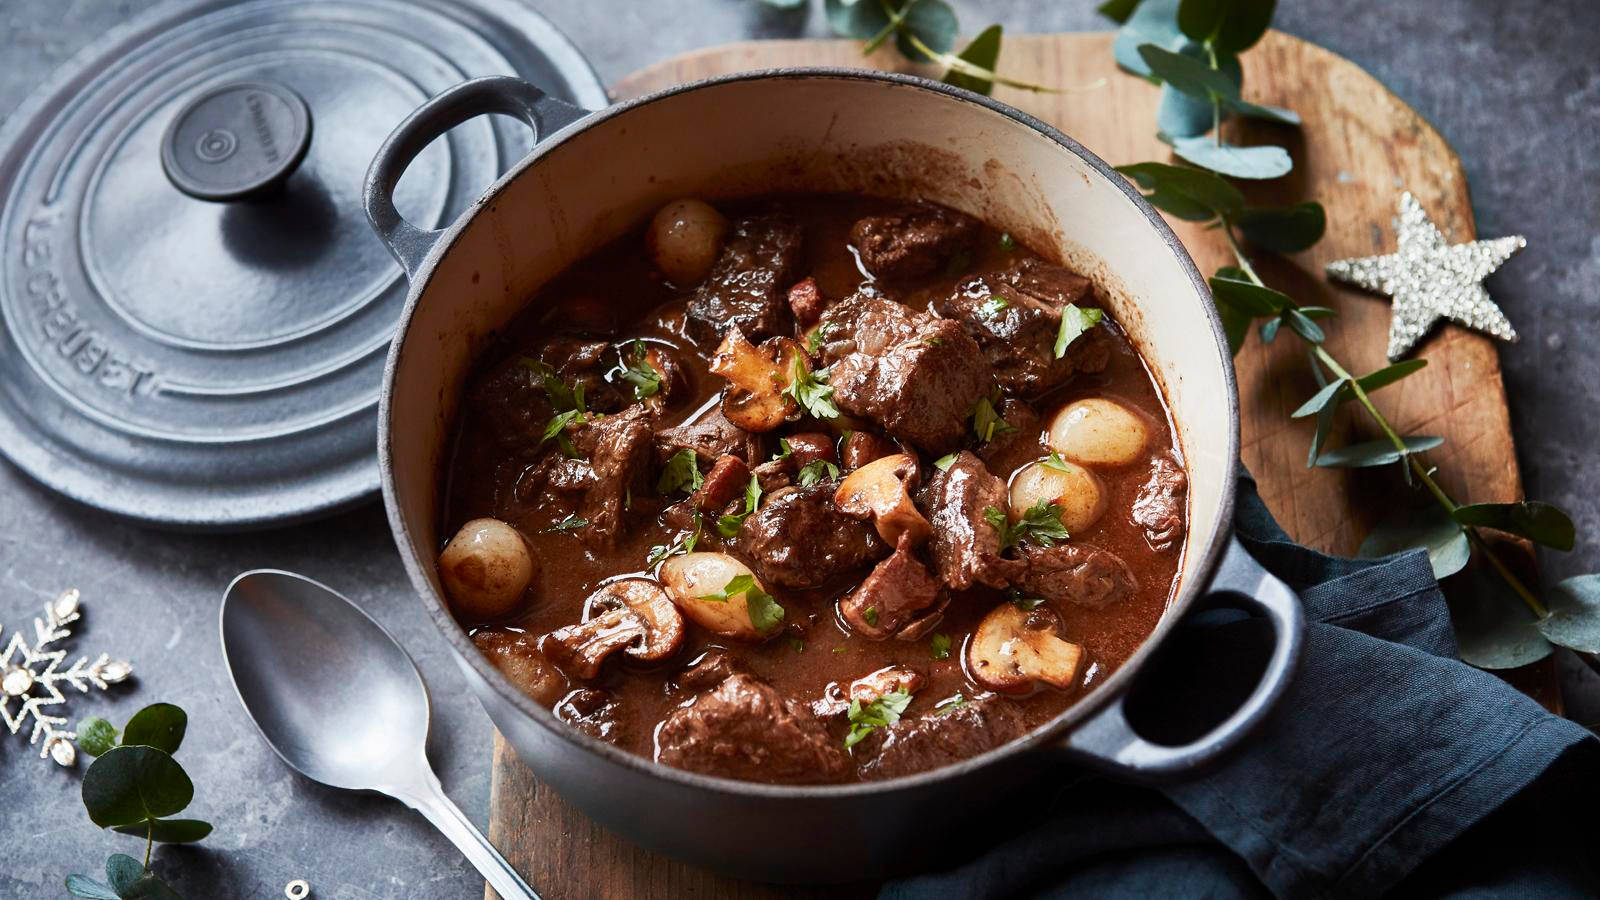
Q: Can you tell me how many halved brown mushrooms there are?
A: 4